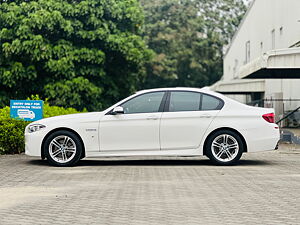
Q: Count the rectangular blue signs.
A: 1